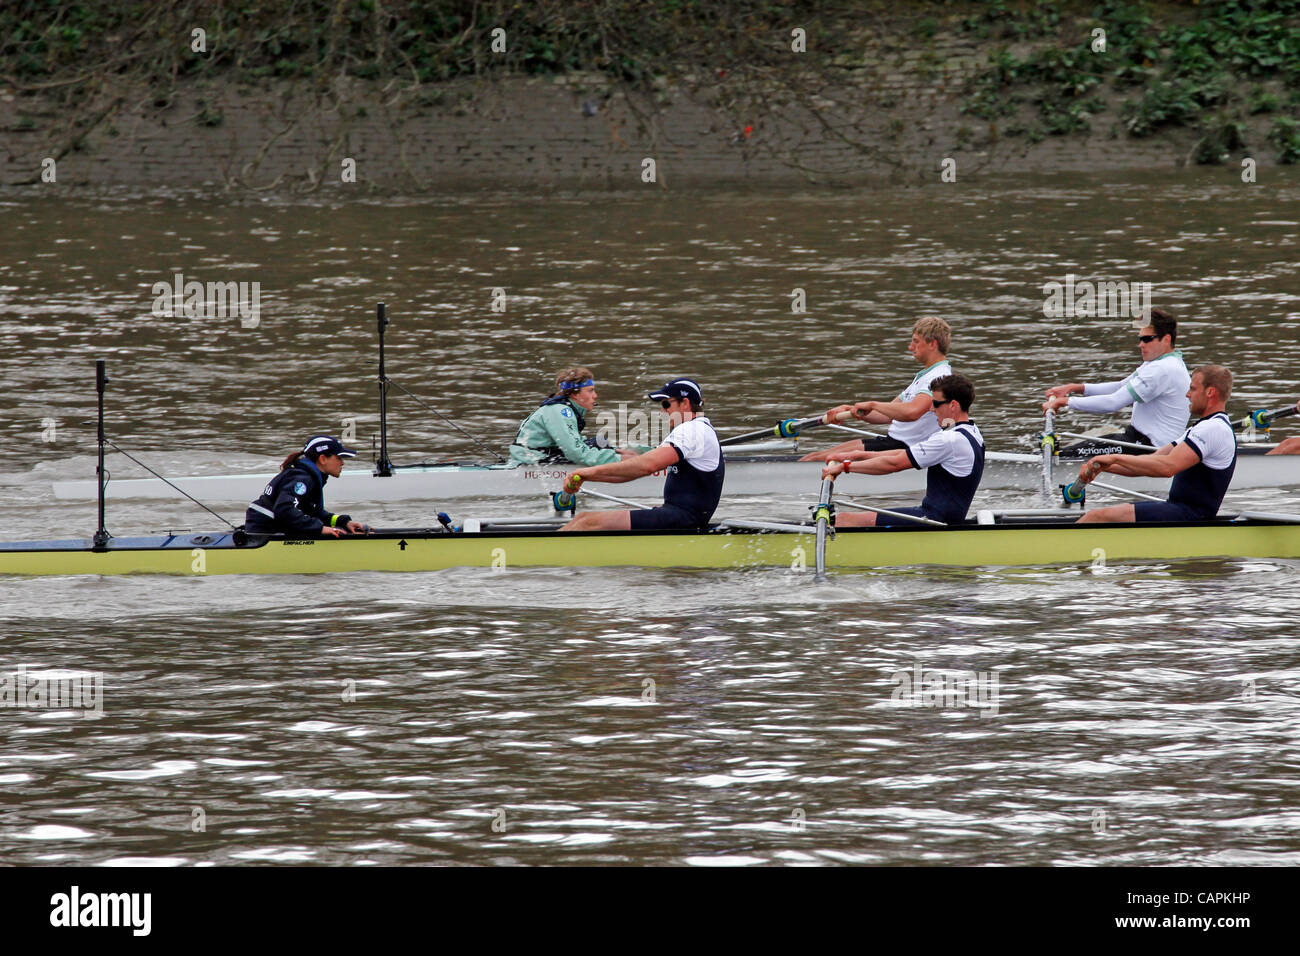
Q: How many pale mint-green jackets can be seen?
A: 1